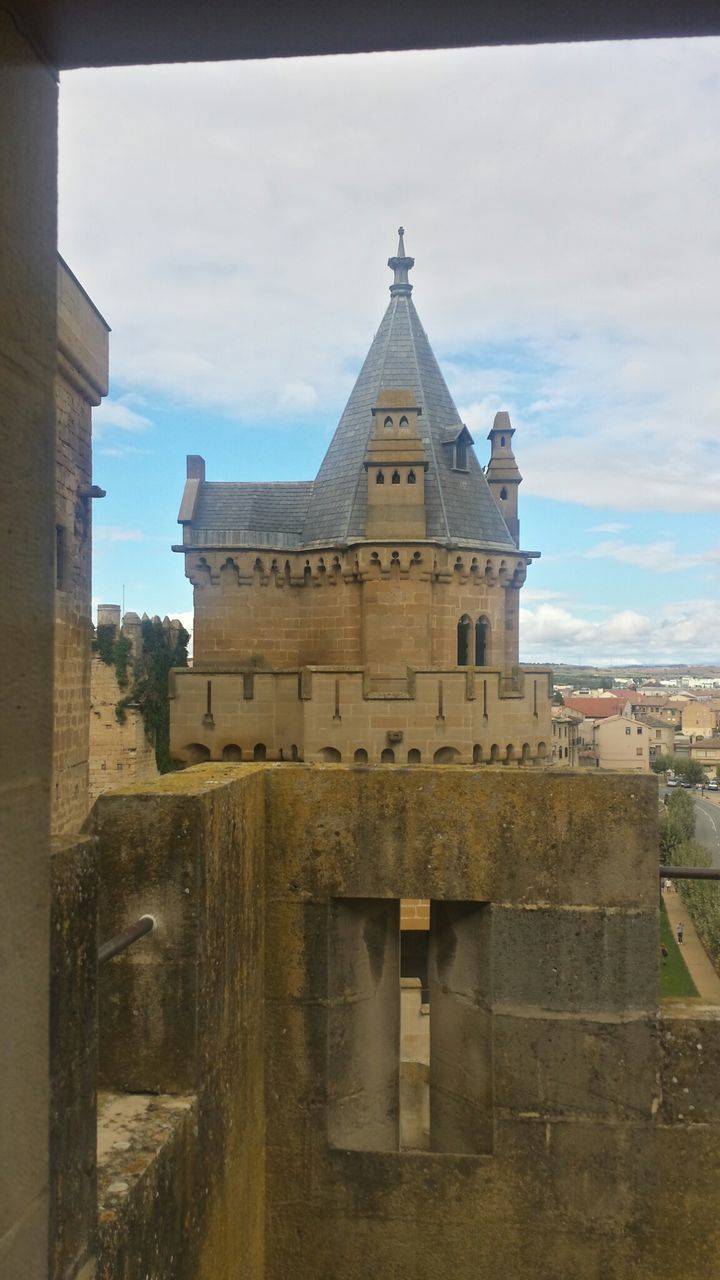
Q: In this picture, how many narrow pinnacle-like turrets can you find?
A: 2